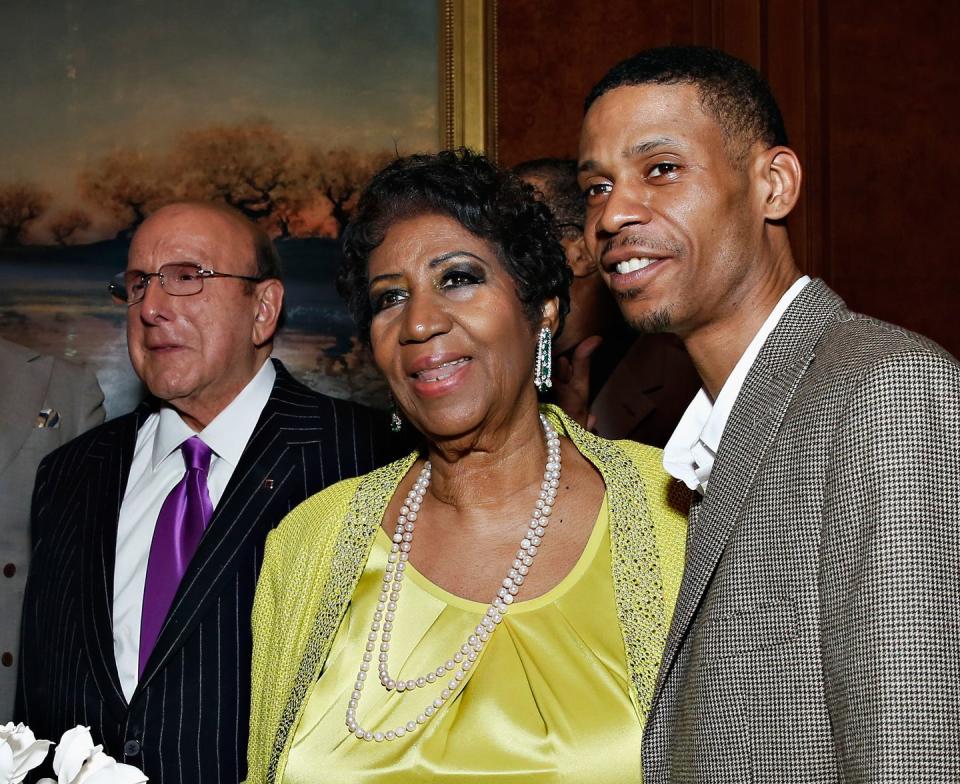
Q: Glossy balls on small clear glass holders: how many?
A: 0